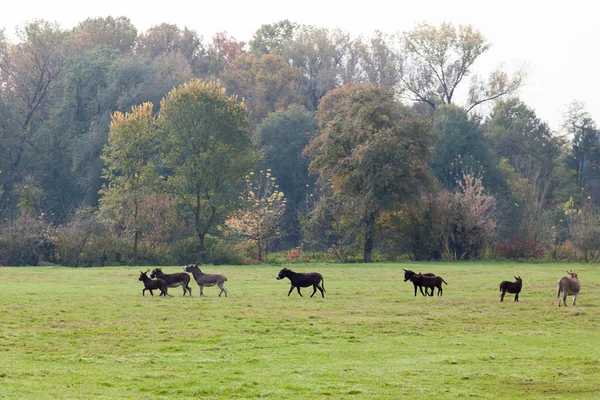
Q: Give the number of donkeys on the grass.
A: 8